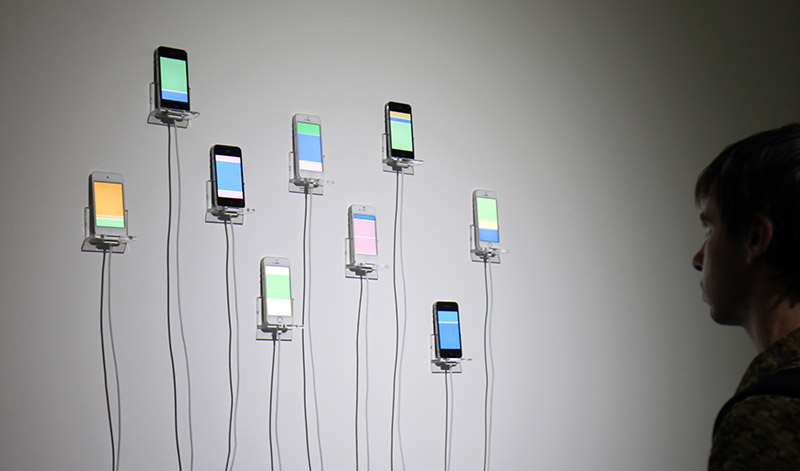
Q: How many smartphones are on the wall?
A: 9